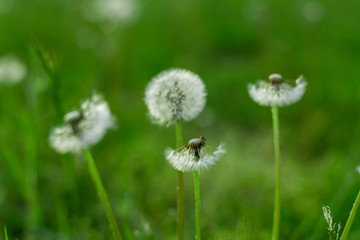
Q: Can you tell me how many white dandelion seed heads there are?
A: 4